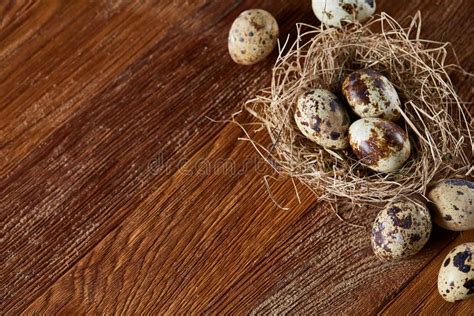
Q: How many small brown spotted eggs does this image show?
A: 8